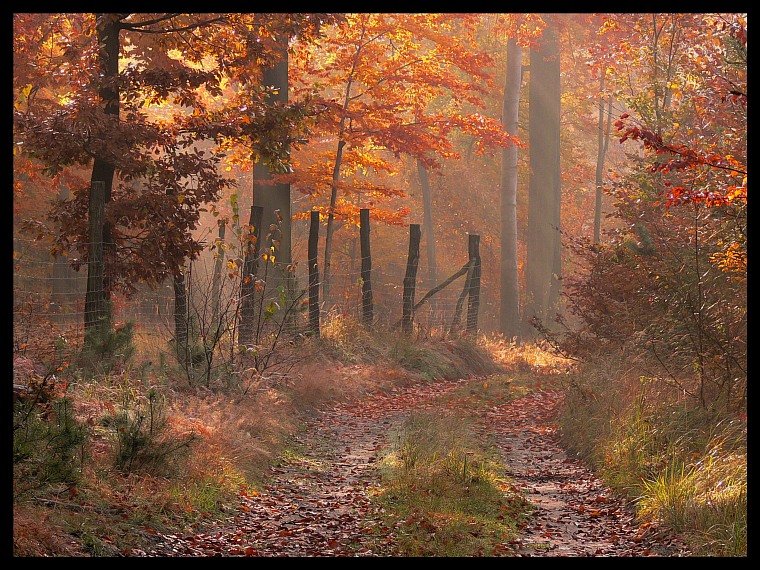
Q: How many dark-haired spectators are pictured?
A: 0